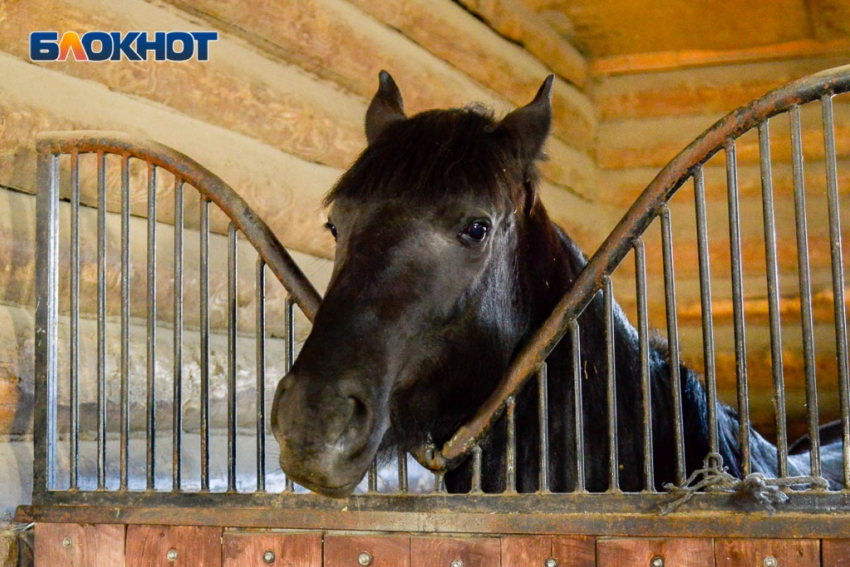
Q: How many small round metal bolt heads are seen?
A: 8